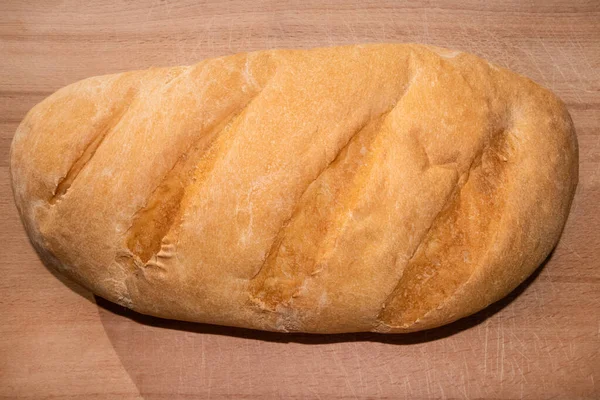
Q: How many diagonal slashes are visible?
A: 4